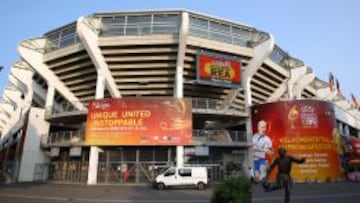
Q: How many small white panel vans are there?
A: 1